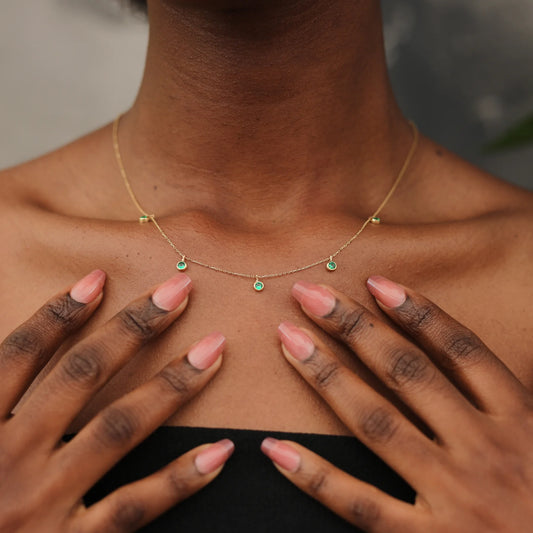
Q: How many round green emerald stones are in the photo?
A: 5